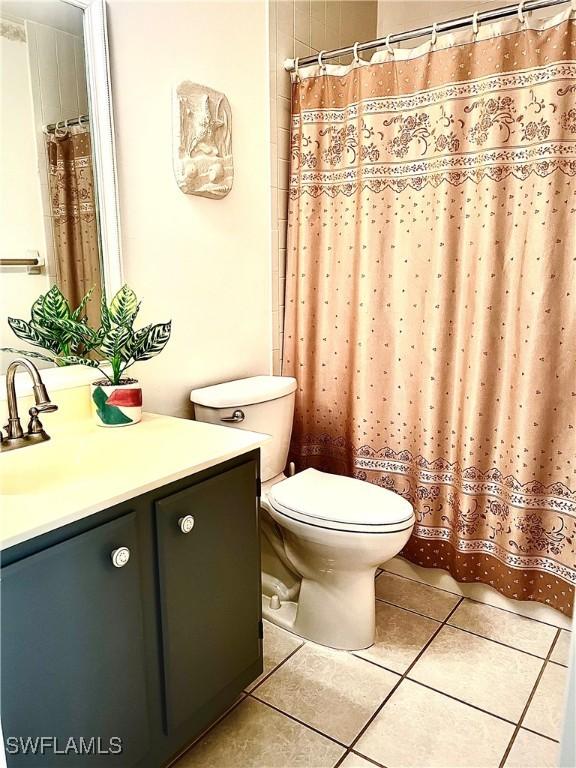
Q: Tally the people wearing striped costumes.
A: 0